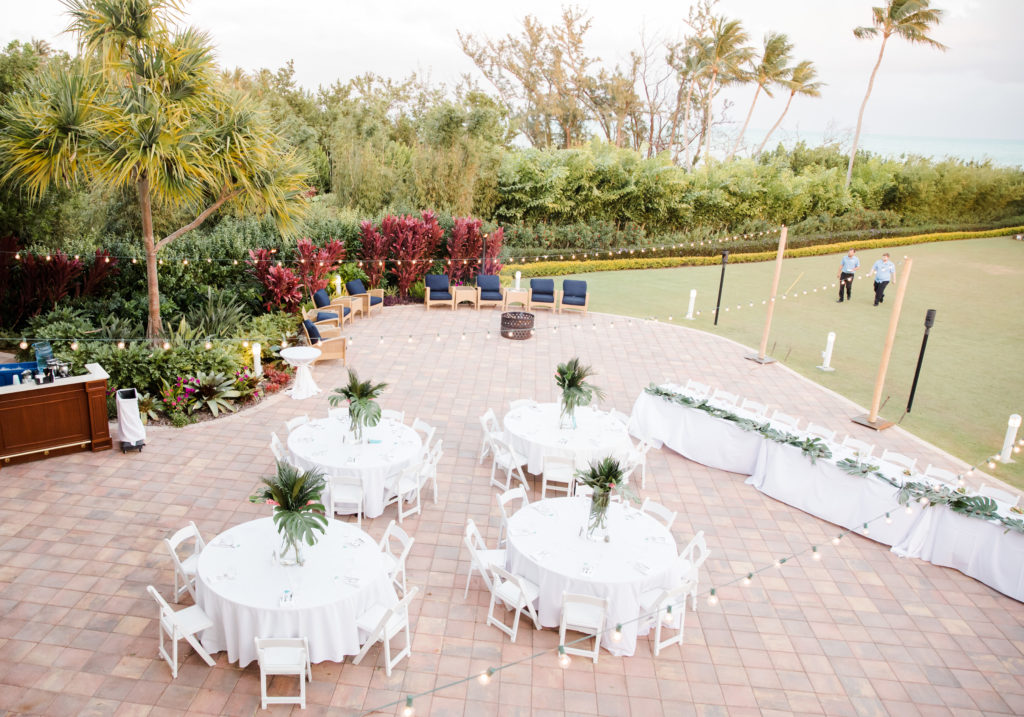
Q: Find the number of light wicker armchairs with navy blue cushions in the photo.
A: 8